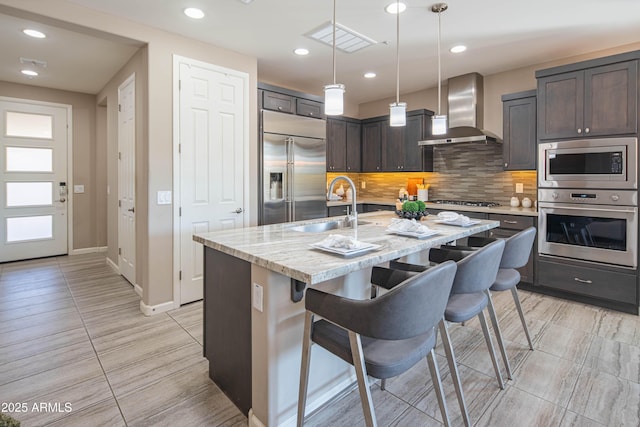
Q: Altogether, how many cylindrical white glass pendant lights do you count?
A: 3